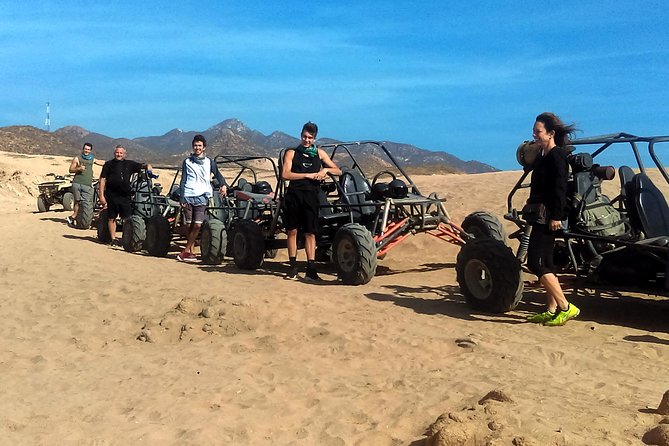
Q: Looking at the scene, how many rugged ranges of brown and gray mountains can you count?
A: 1